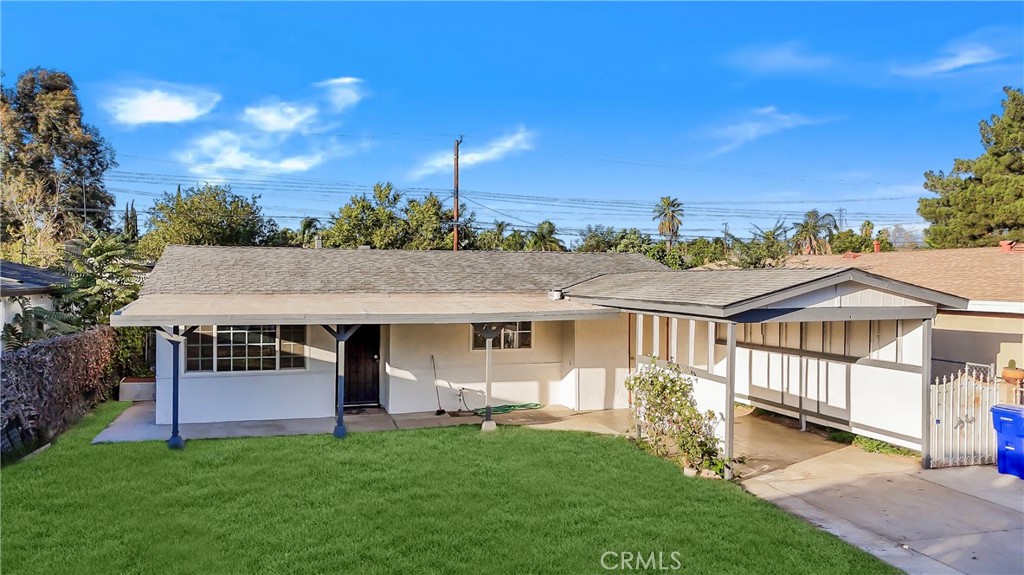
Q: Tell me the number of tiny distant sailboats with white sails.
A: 0